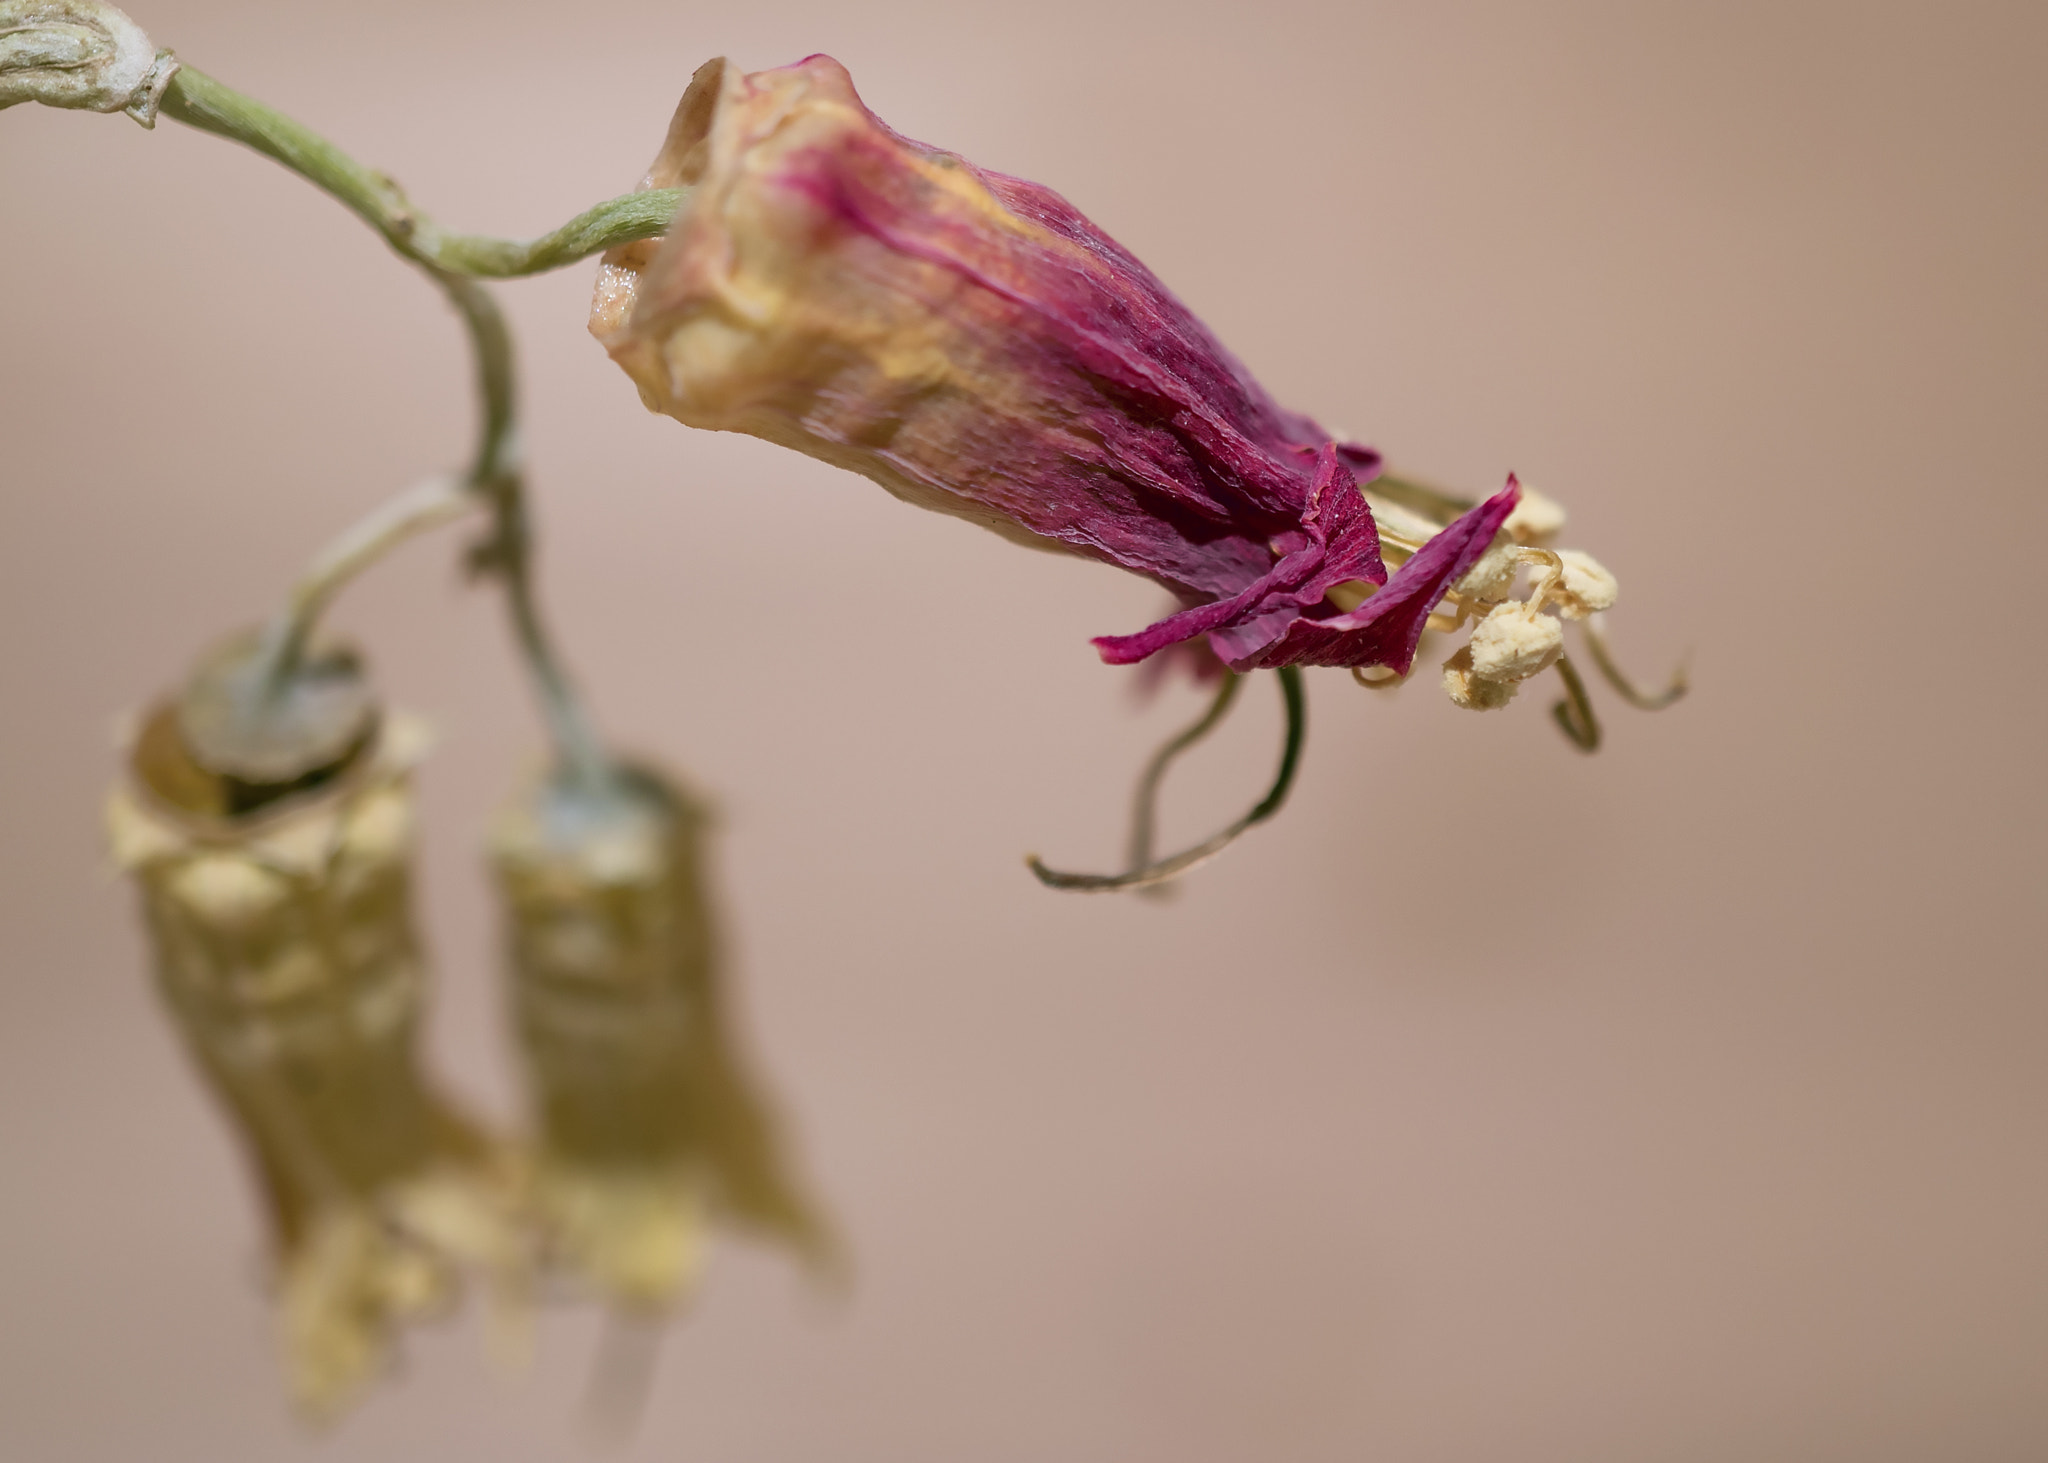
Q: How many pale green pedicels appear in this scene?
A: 3